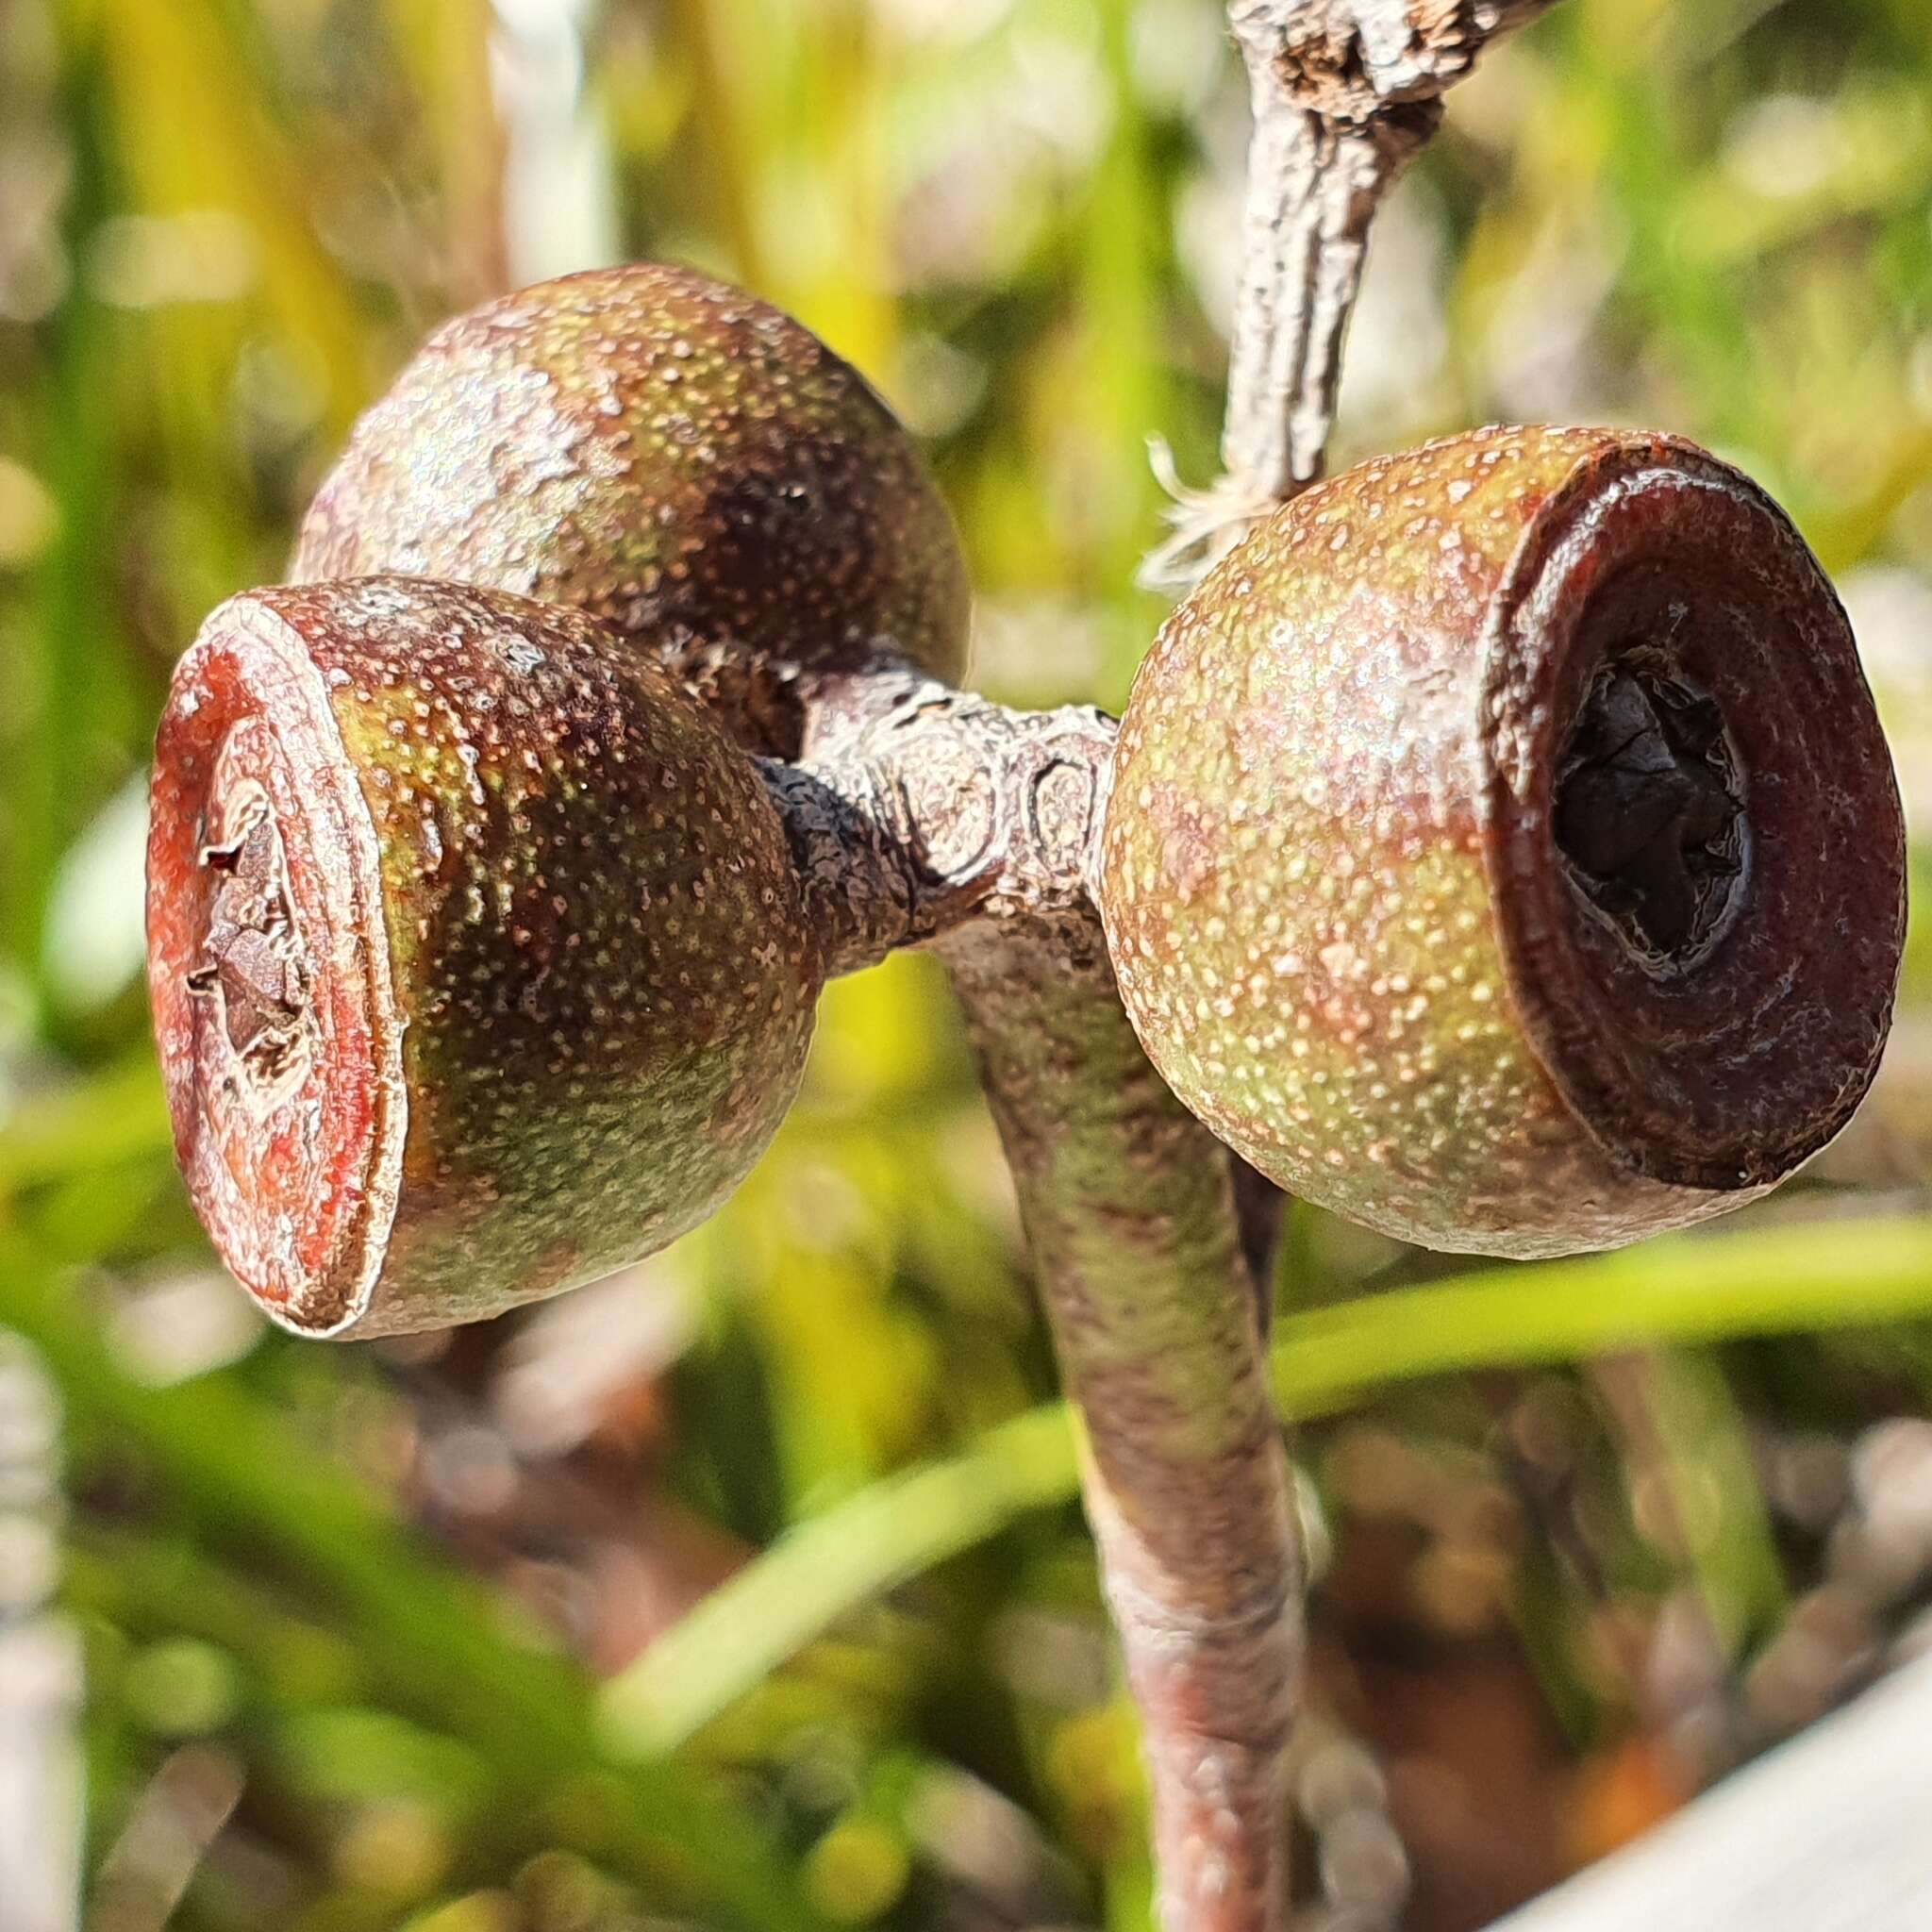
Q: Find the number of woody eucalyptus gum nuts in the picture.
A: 3